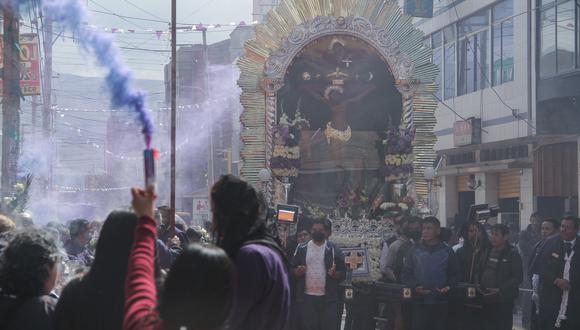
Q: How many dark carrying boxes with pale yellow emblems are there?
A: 3